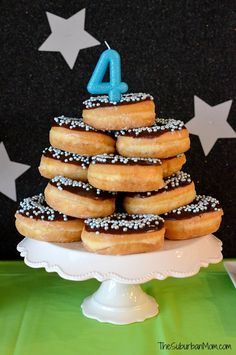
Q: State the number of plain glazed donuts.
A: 0